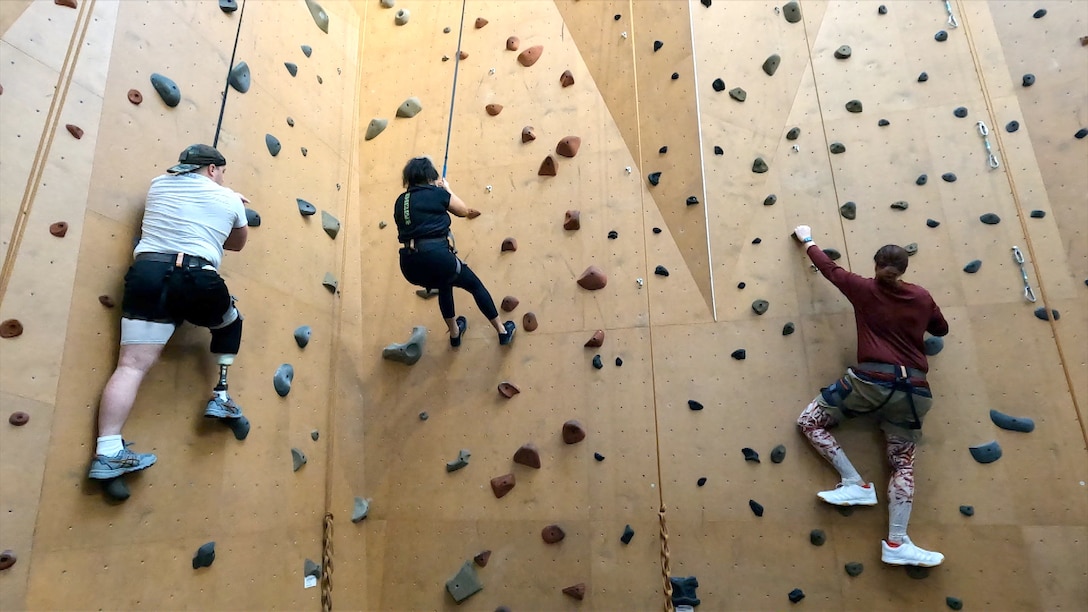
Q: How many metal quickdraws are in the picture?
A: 3